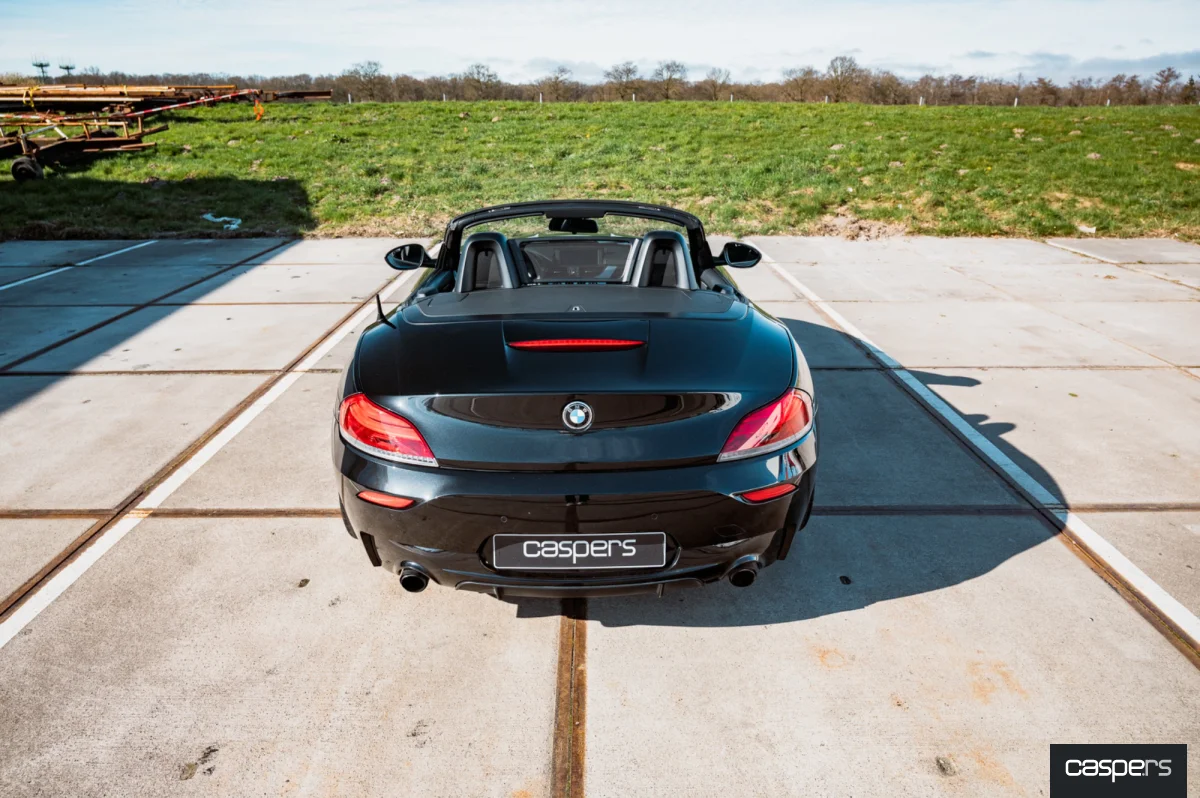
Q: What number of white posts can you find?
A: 9